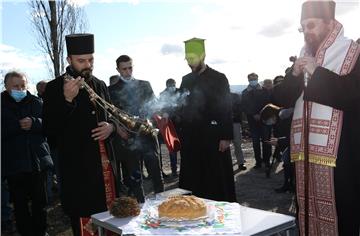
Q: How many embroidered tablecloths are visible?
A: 1